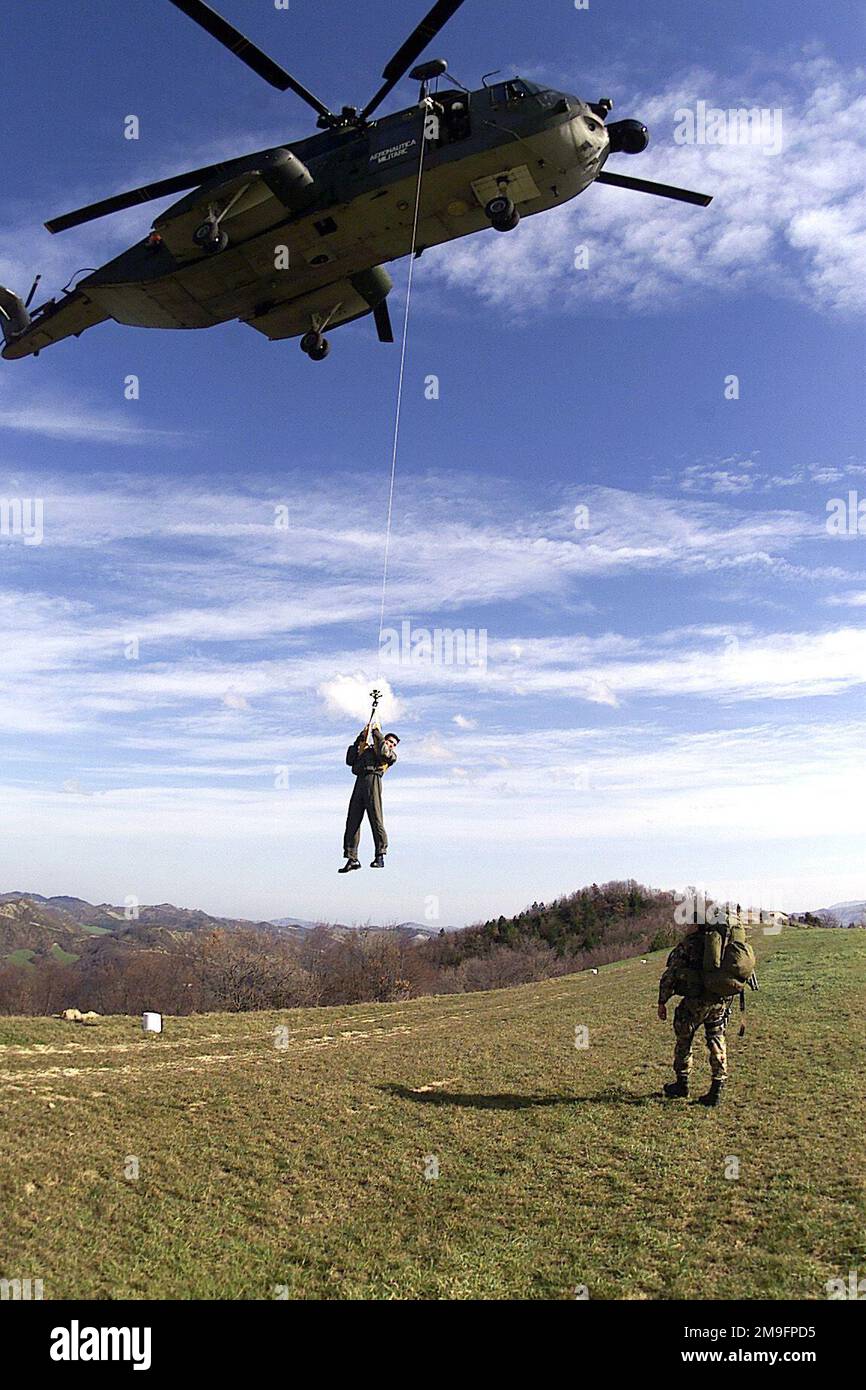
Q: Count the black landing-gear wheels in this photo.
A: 6